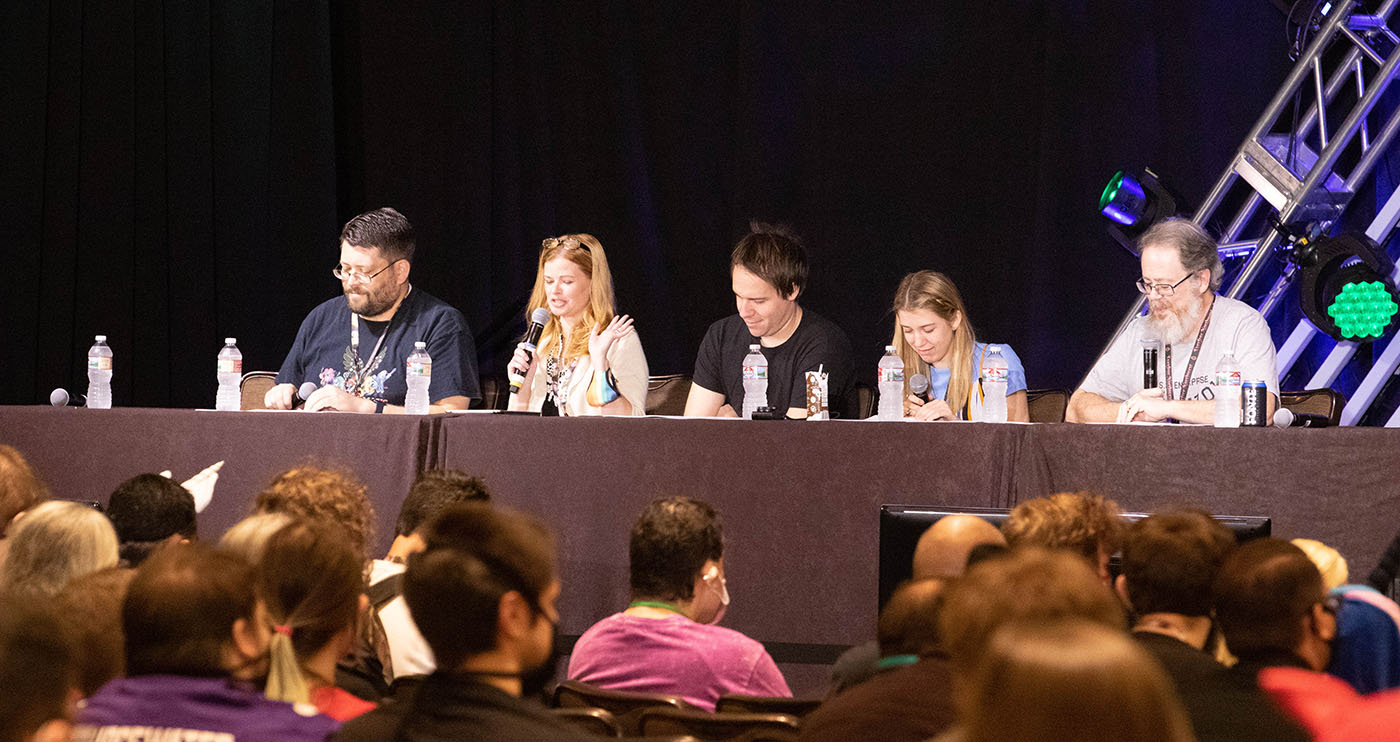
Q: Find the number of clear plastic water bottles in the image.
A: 7